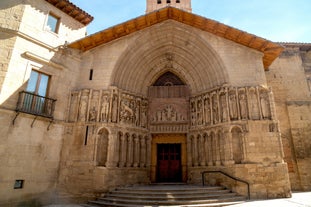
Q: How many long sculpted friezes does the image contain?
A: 2